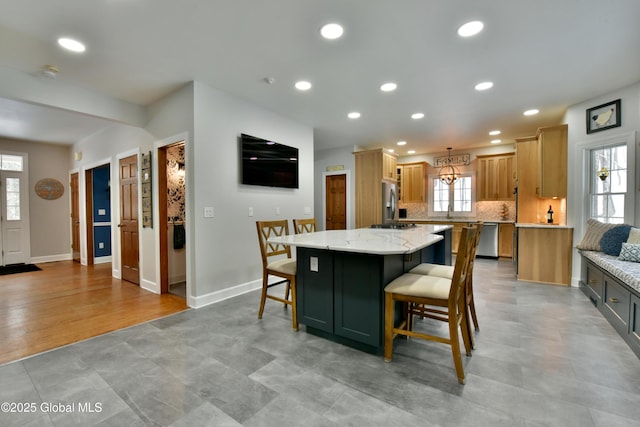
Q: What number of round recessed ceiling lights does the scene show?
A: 14